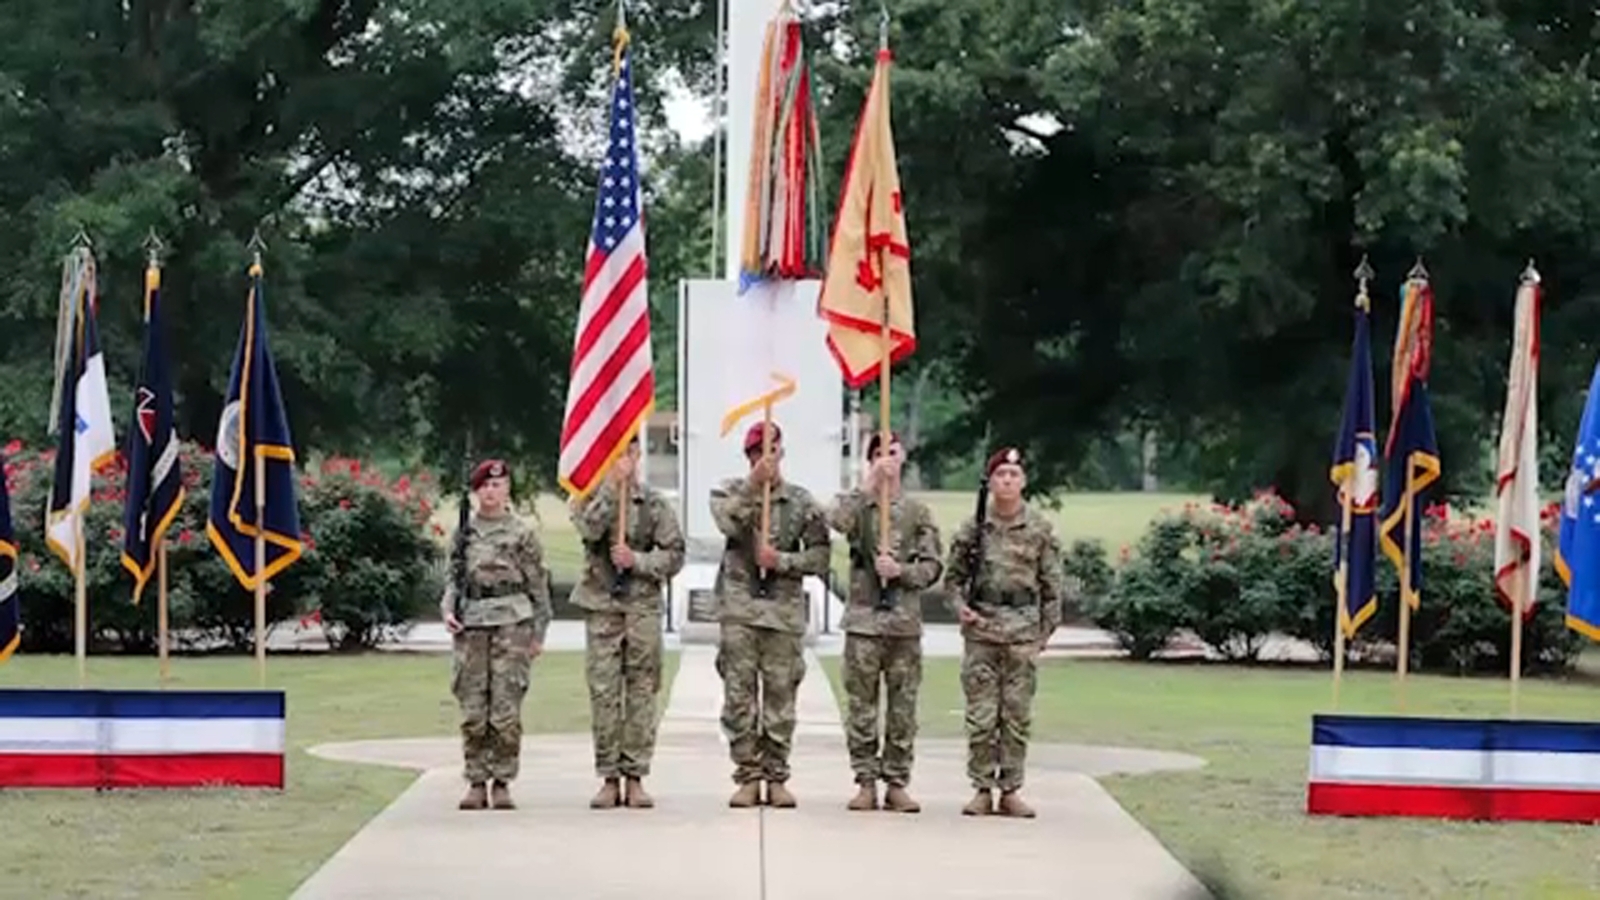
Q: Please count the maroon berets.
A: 4